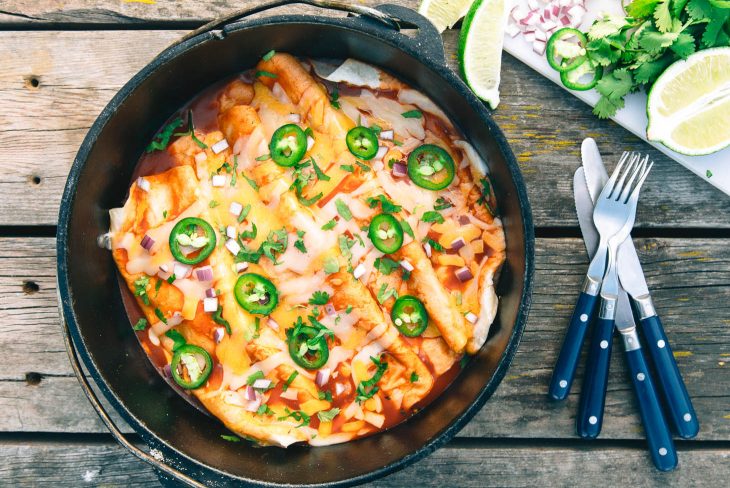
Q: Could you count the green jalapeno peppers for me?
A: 11